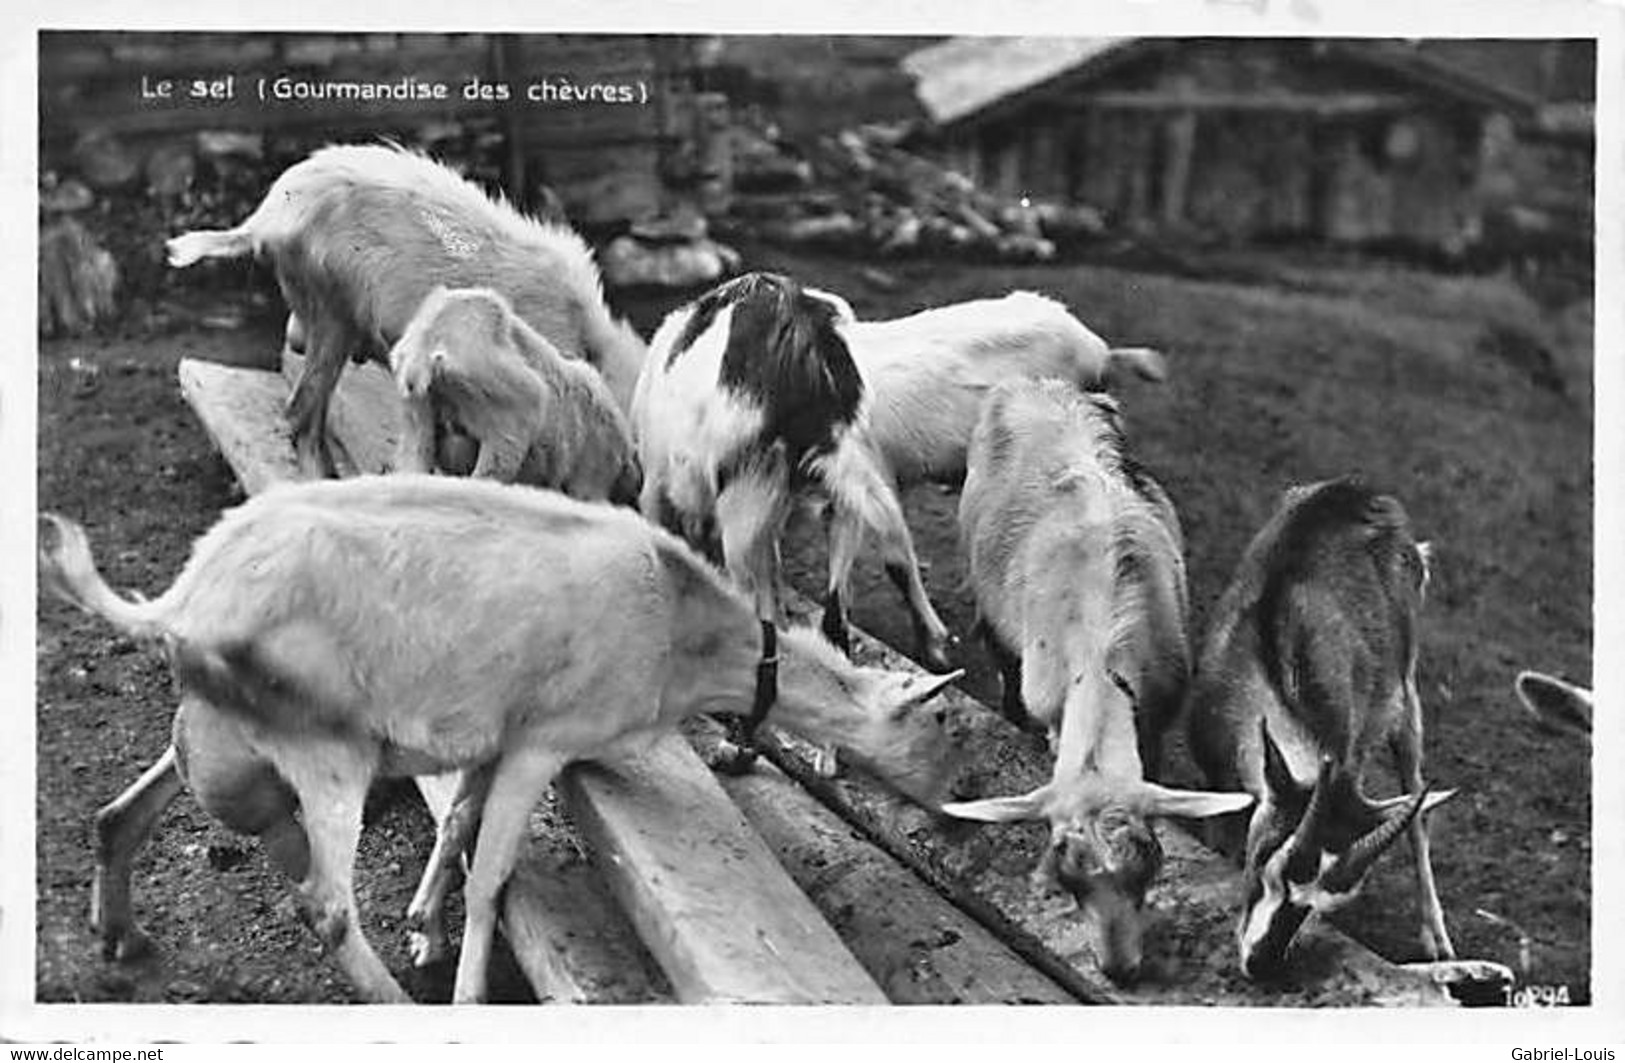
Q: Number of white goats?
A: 5